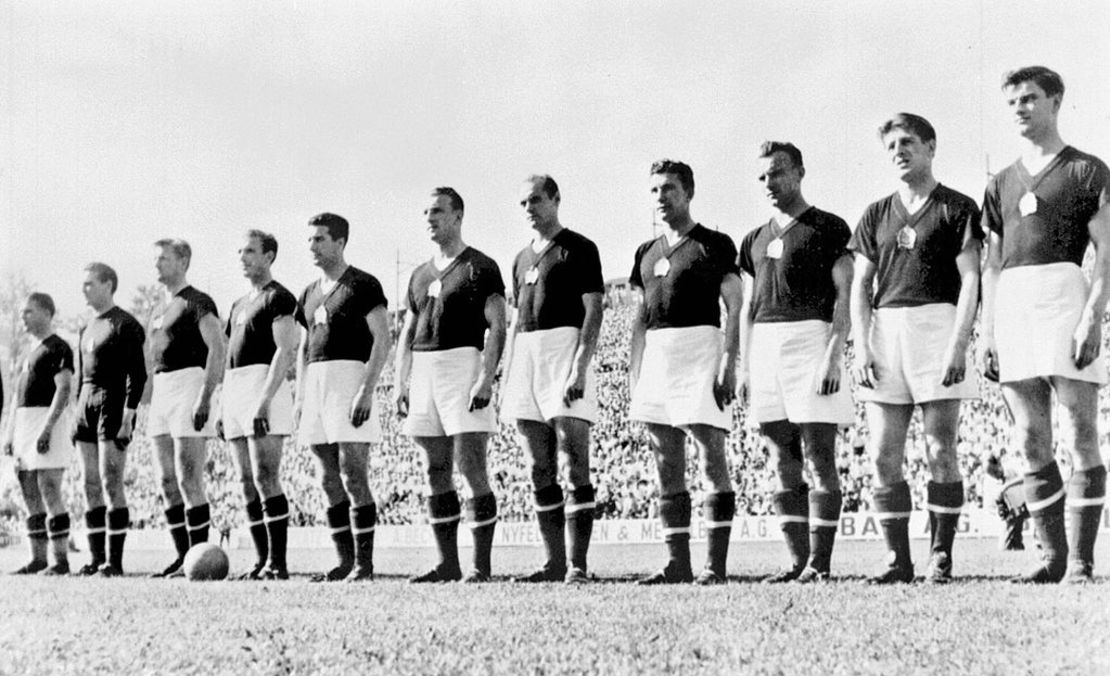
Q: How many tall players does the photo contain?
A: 11